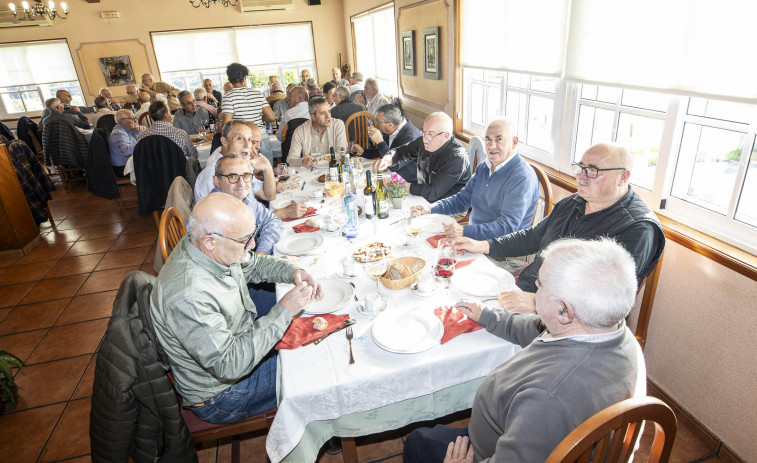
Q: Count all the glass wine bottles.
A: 4